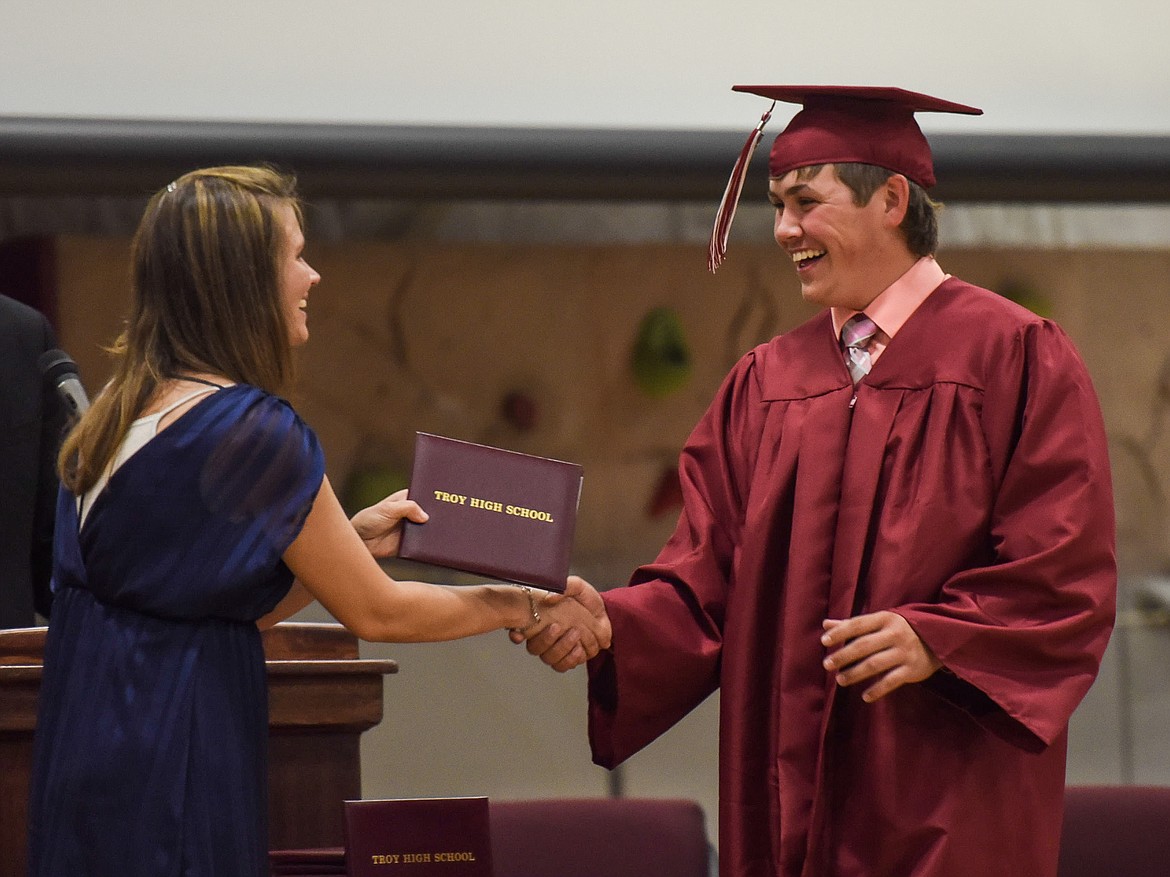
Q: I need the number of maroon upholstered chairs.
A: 2